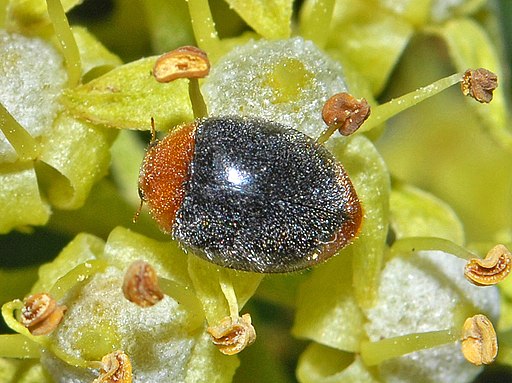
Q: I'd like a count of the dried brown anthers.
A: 9